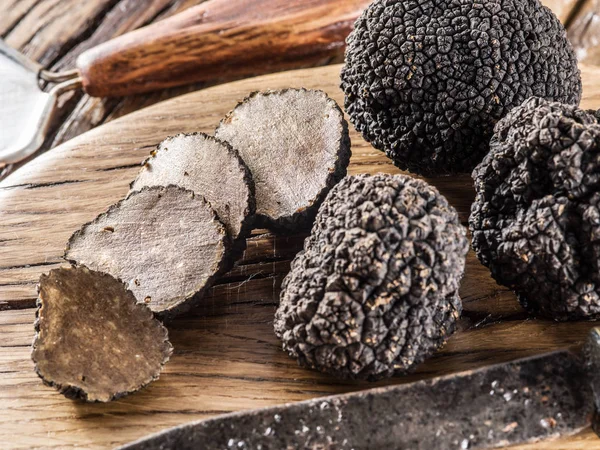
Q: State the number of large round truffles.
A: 3